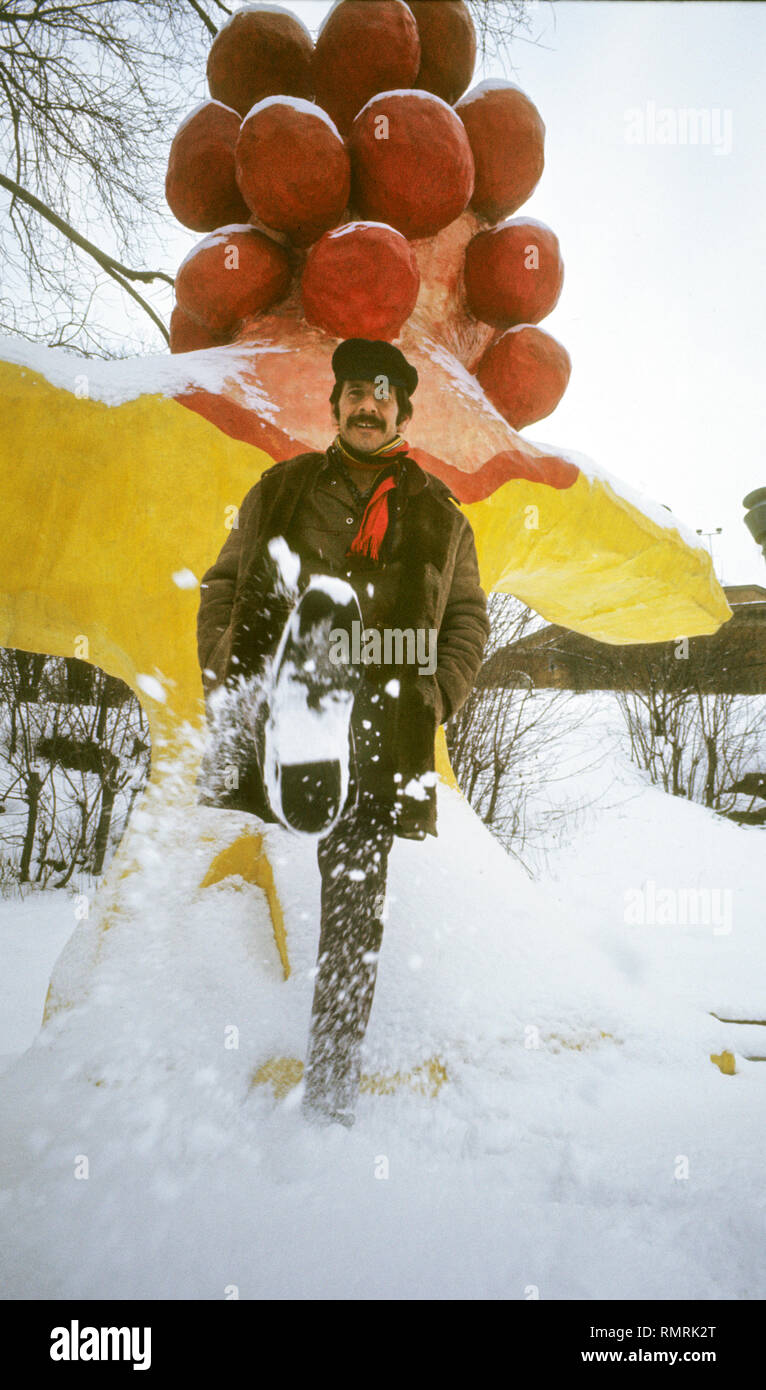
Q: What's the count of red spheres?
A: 12